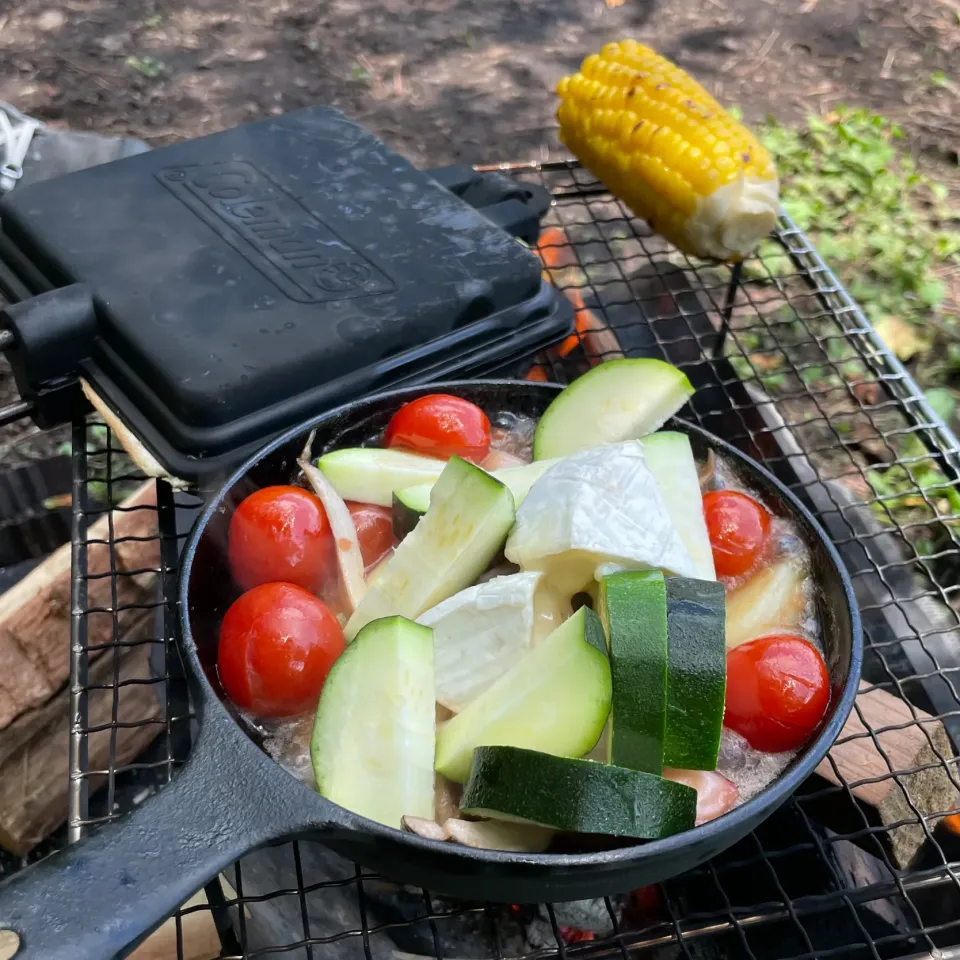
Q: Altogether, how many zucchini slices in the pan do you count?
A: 10